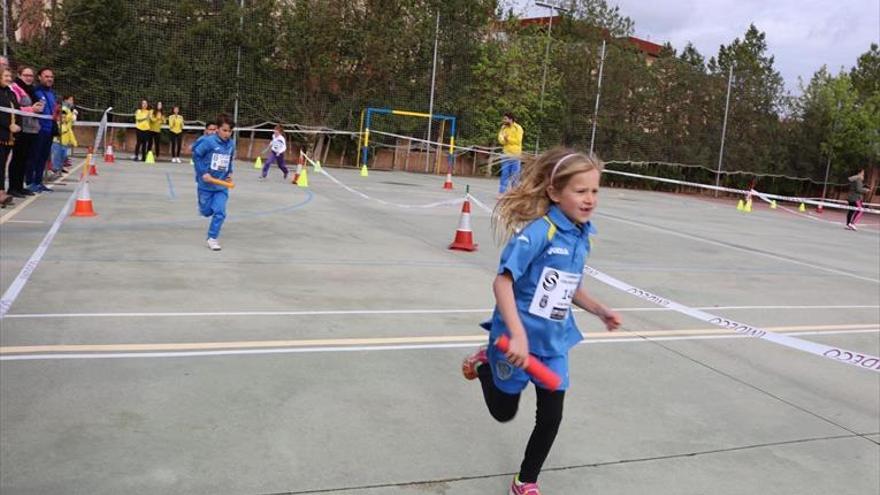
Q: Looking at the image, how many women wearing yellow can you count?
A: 3